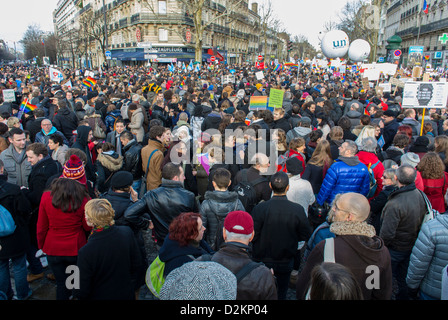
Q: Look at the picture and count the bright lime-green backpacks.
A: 1